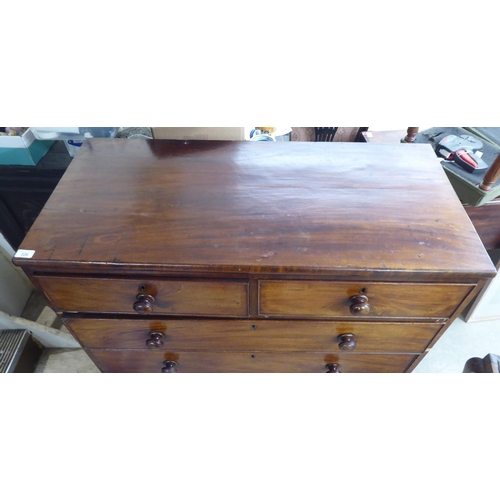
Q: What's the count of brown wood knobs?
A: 6